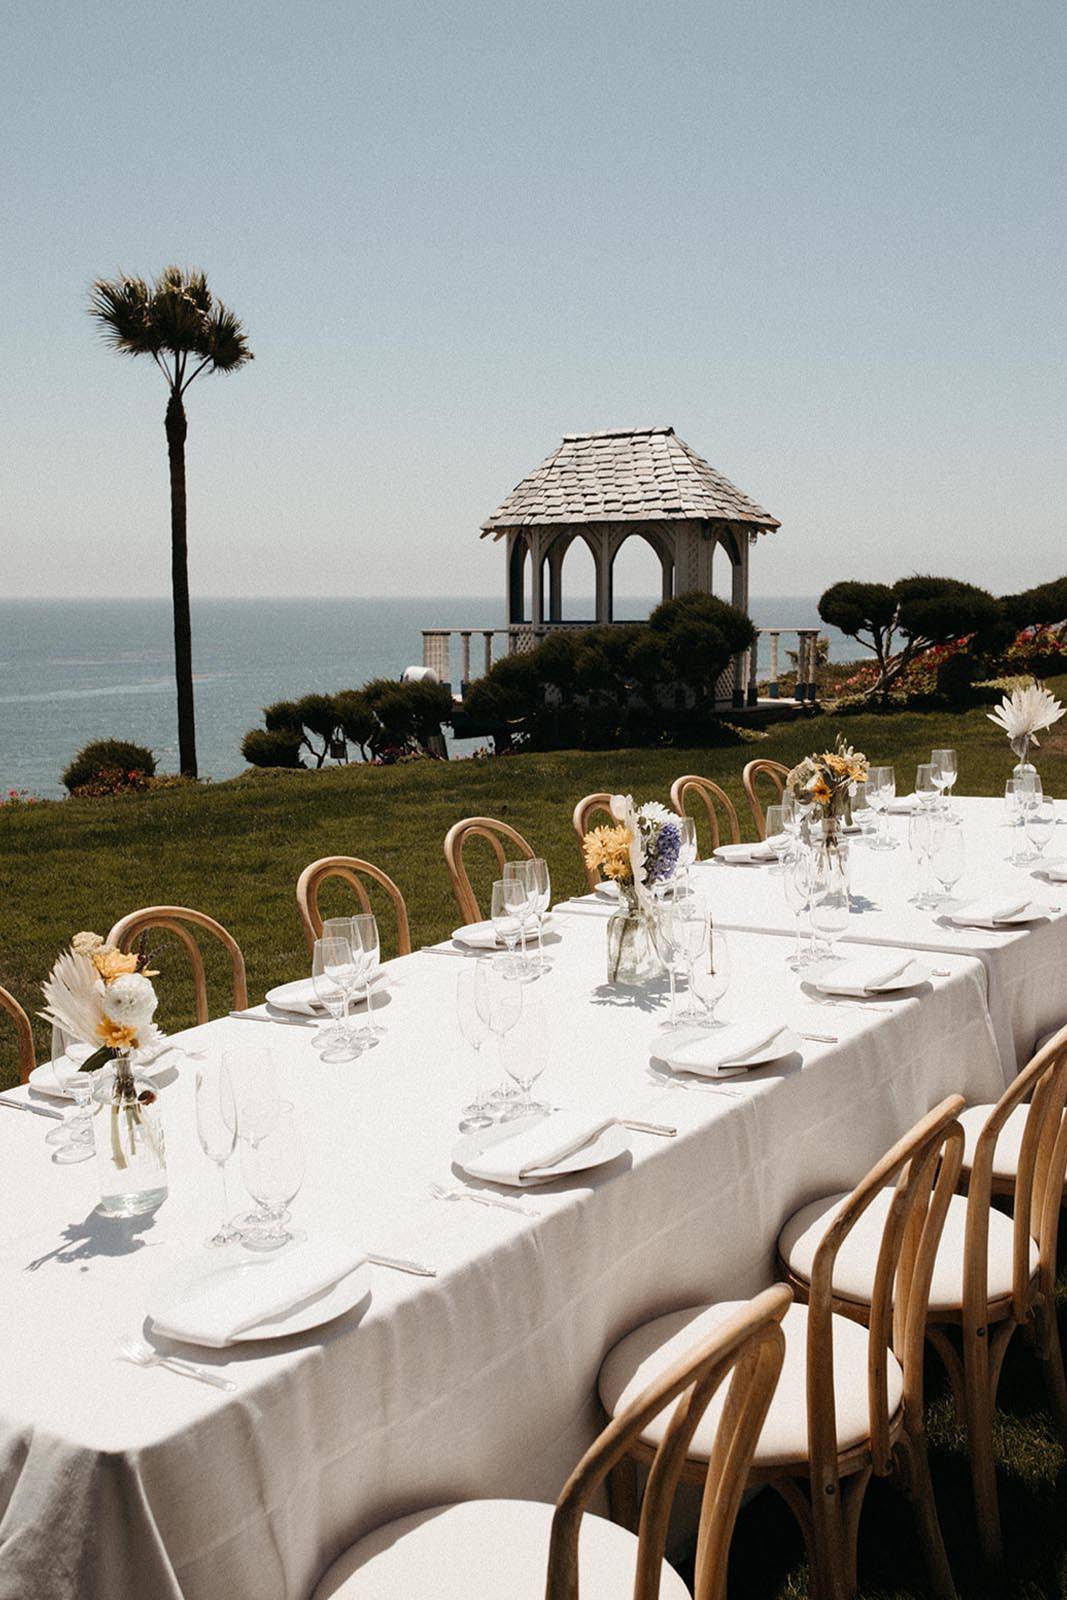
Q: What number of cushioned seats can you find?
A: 4